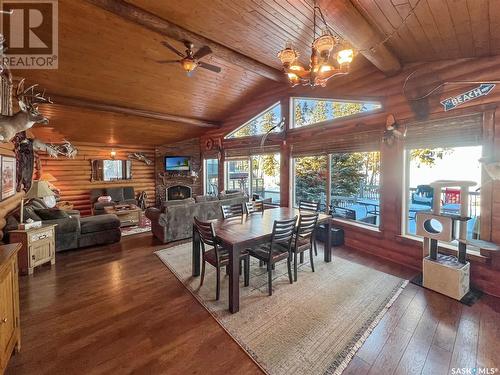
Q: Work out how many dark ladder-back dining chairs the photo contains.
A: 6